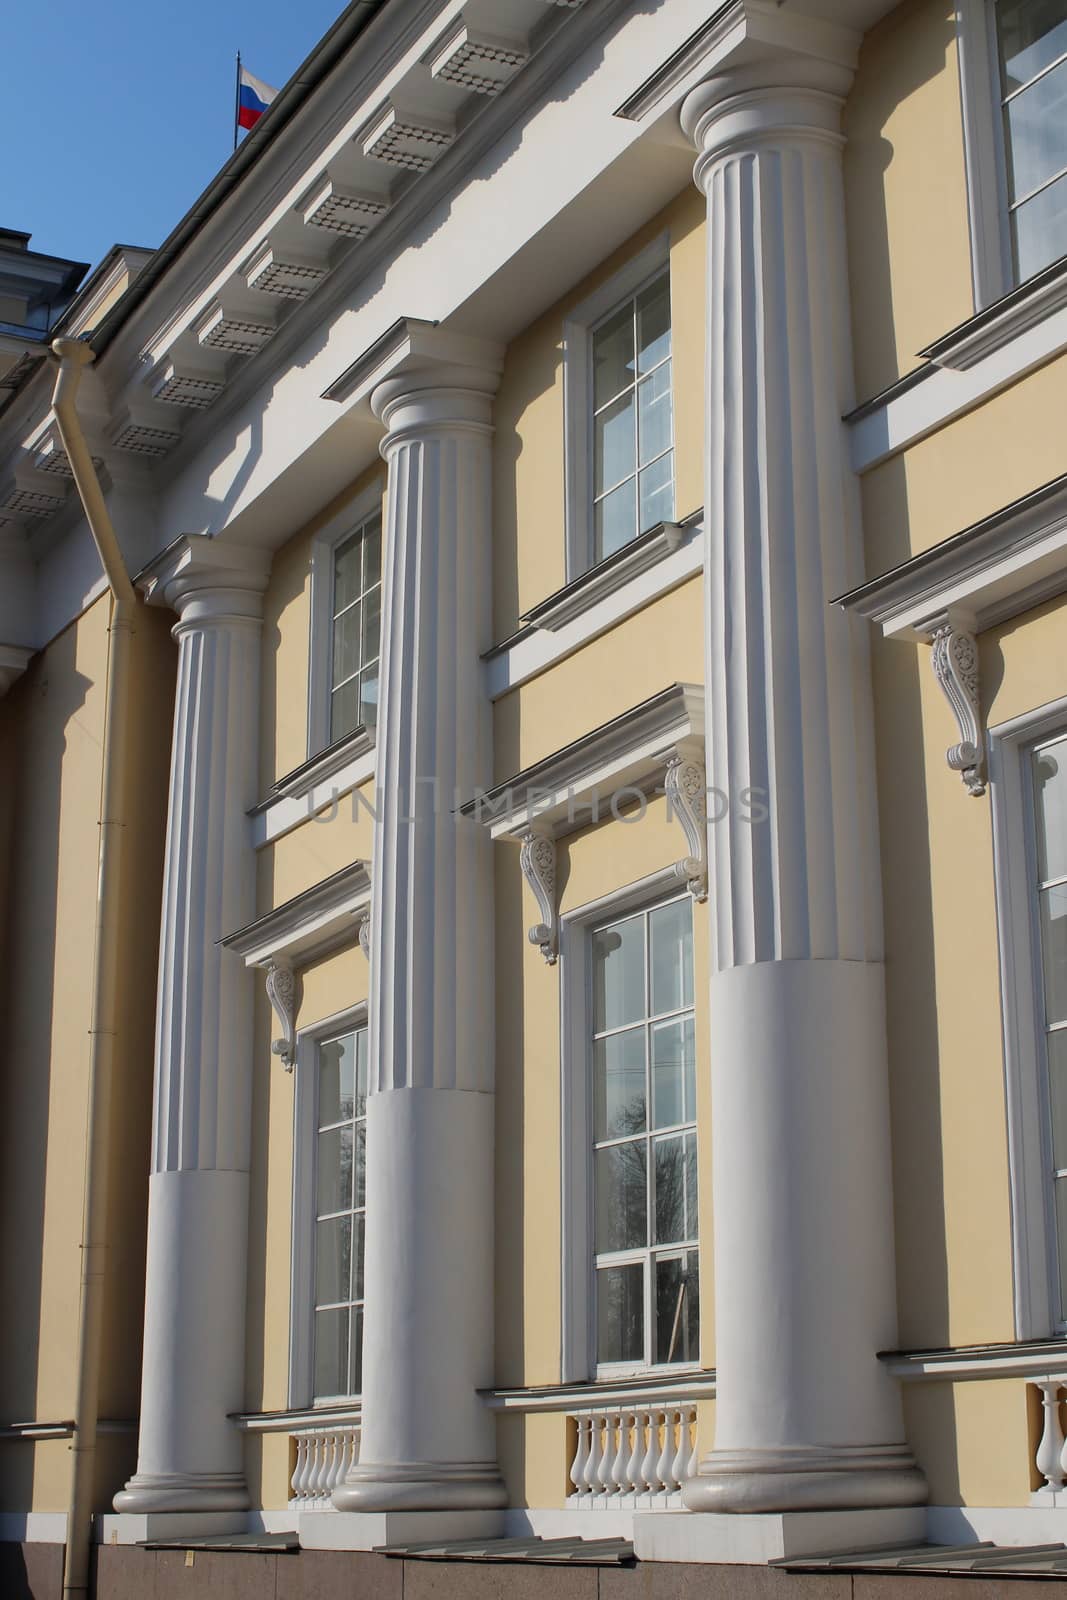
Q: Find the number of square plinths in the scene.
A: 3